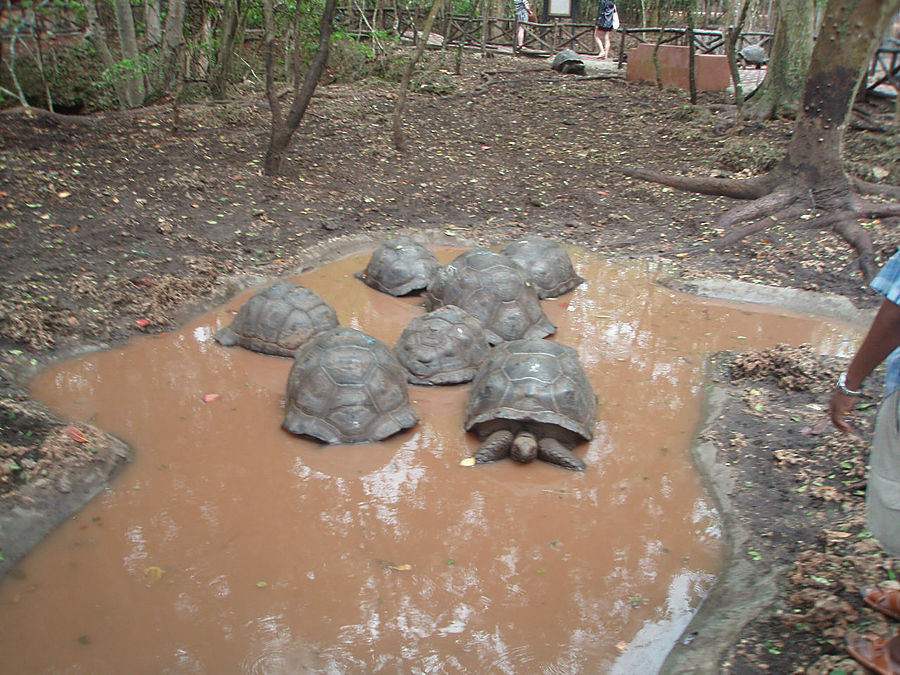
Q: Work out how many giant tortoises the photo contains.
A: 9